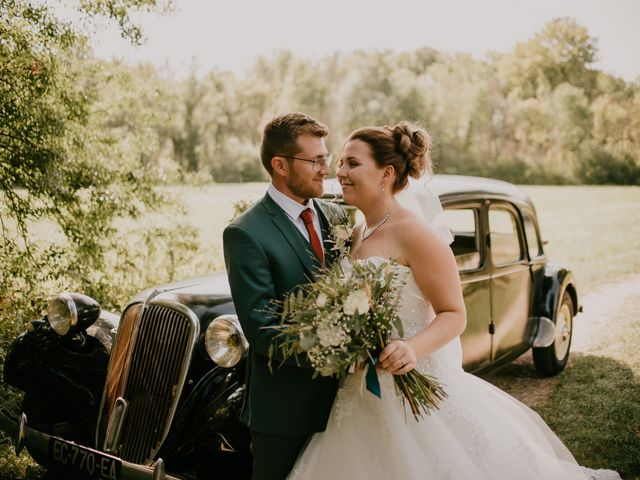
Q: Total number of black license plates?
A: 1